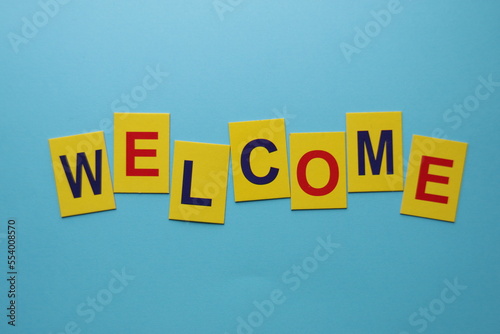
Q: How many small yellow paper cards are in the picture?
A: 7